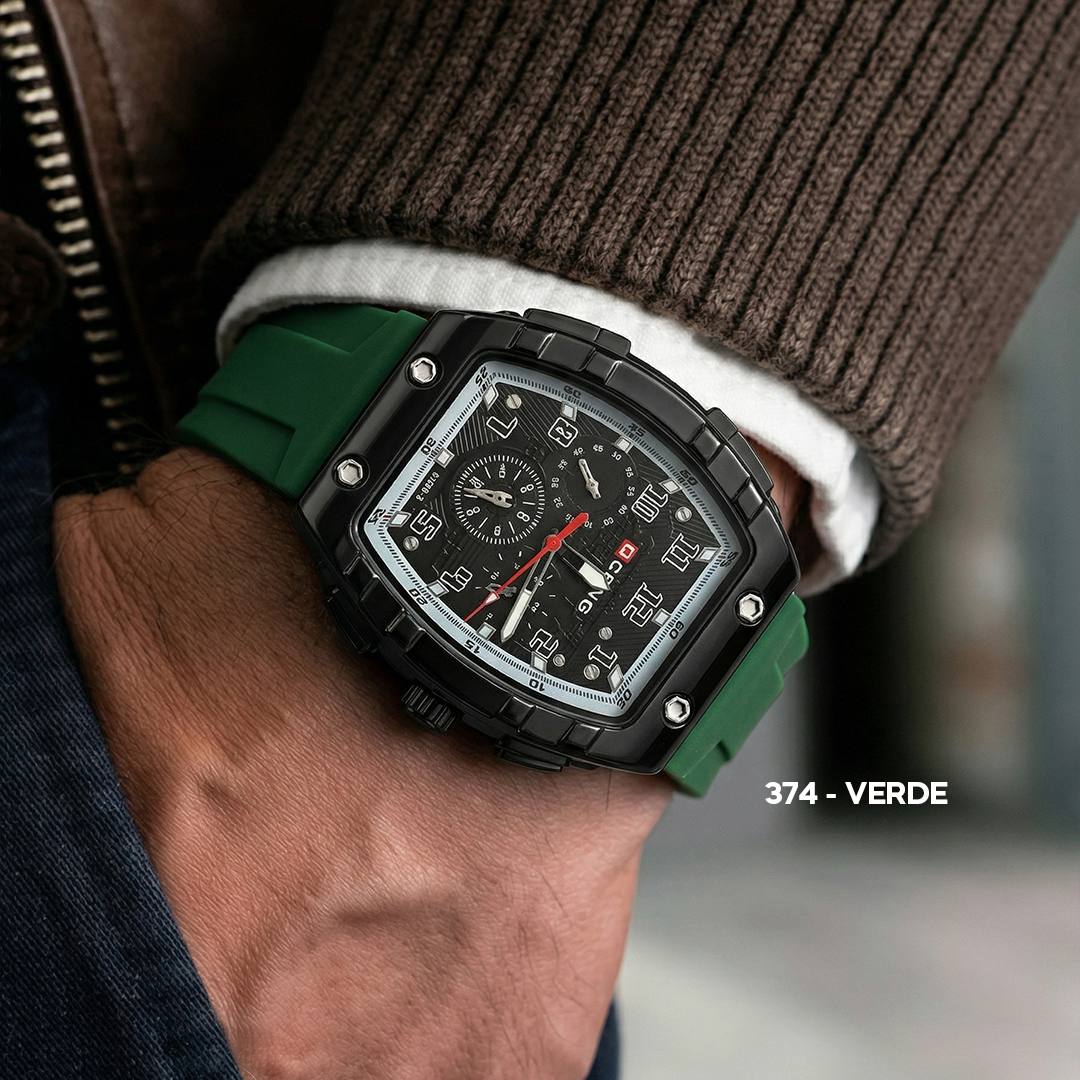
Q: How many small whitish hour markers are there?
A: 12